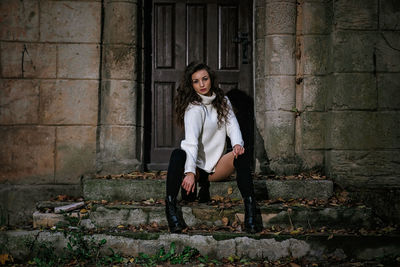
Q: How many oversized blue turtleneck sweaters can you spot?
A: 0